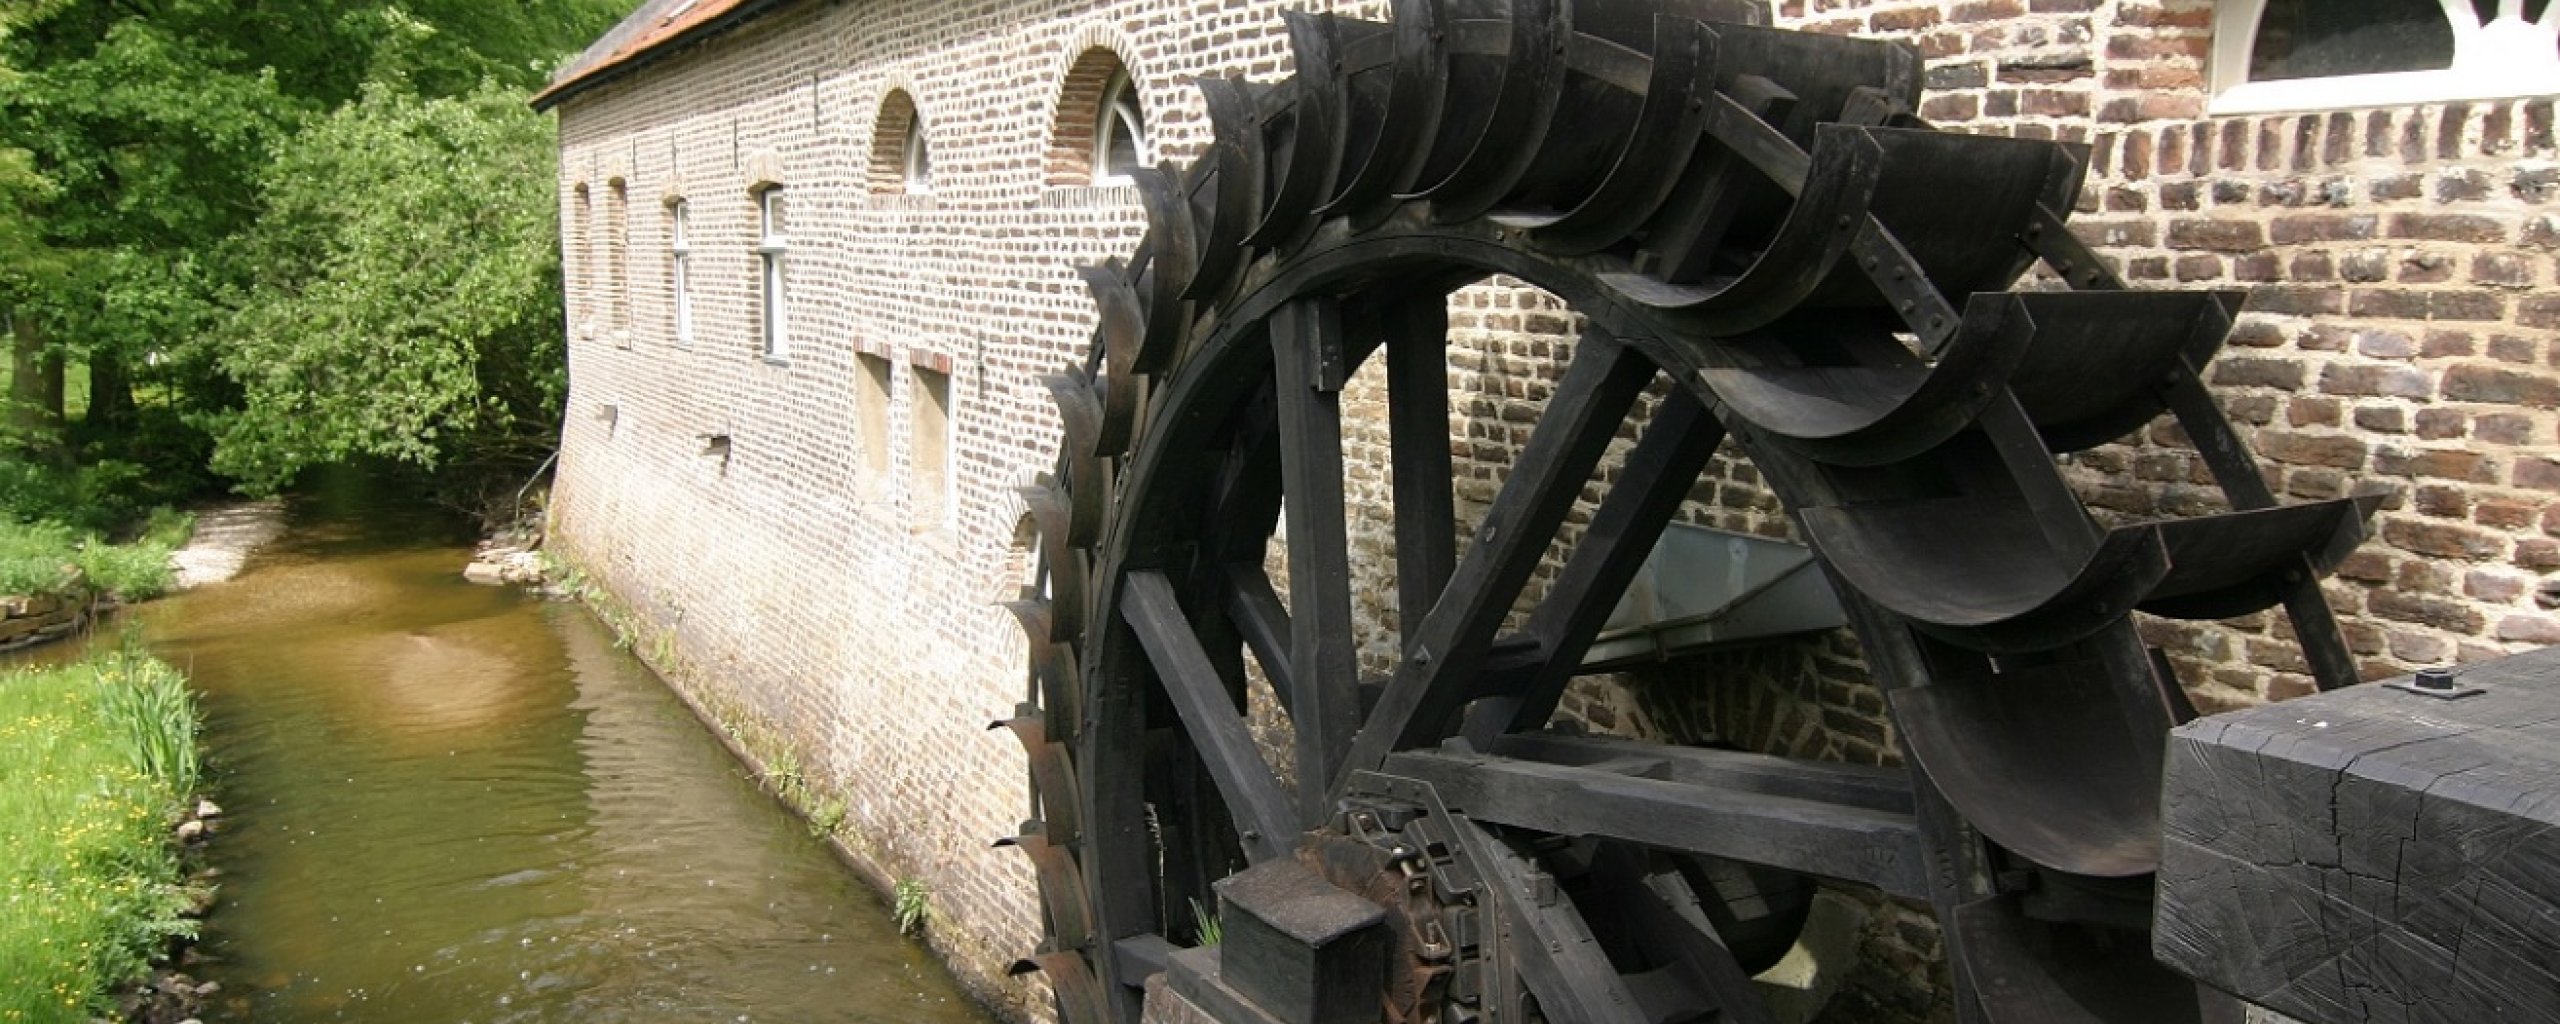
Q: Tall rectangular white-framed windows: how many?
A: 2